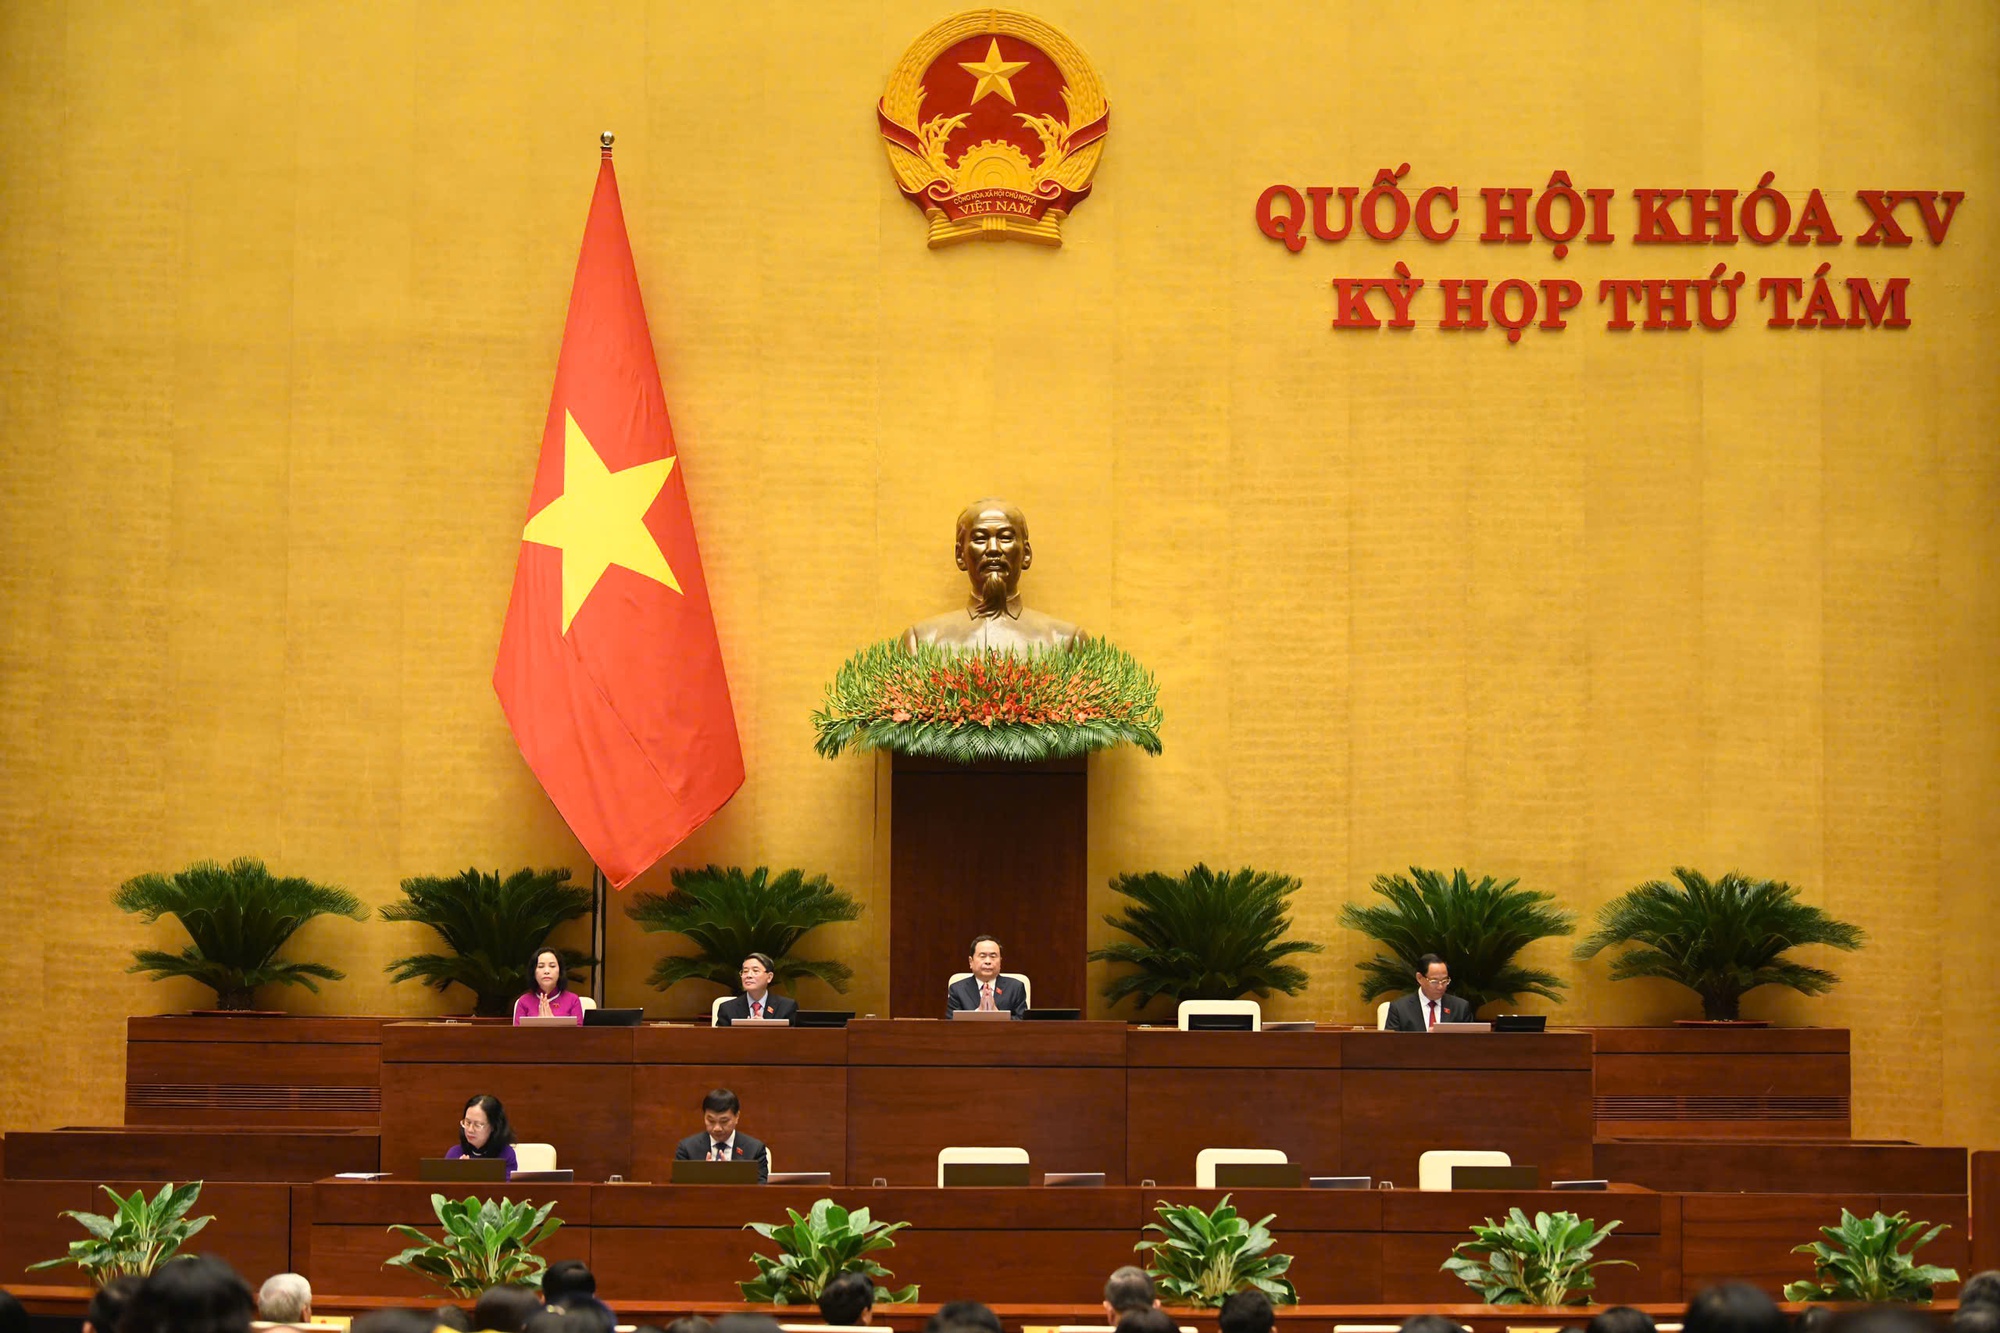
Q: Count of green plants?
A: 12